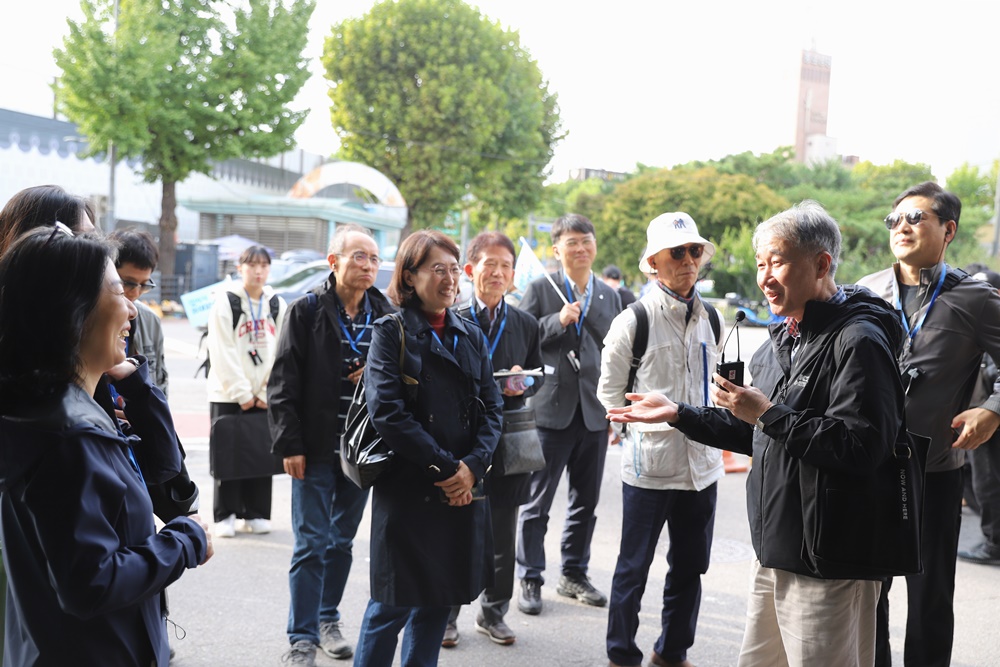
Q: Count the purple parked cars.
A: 0